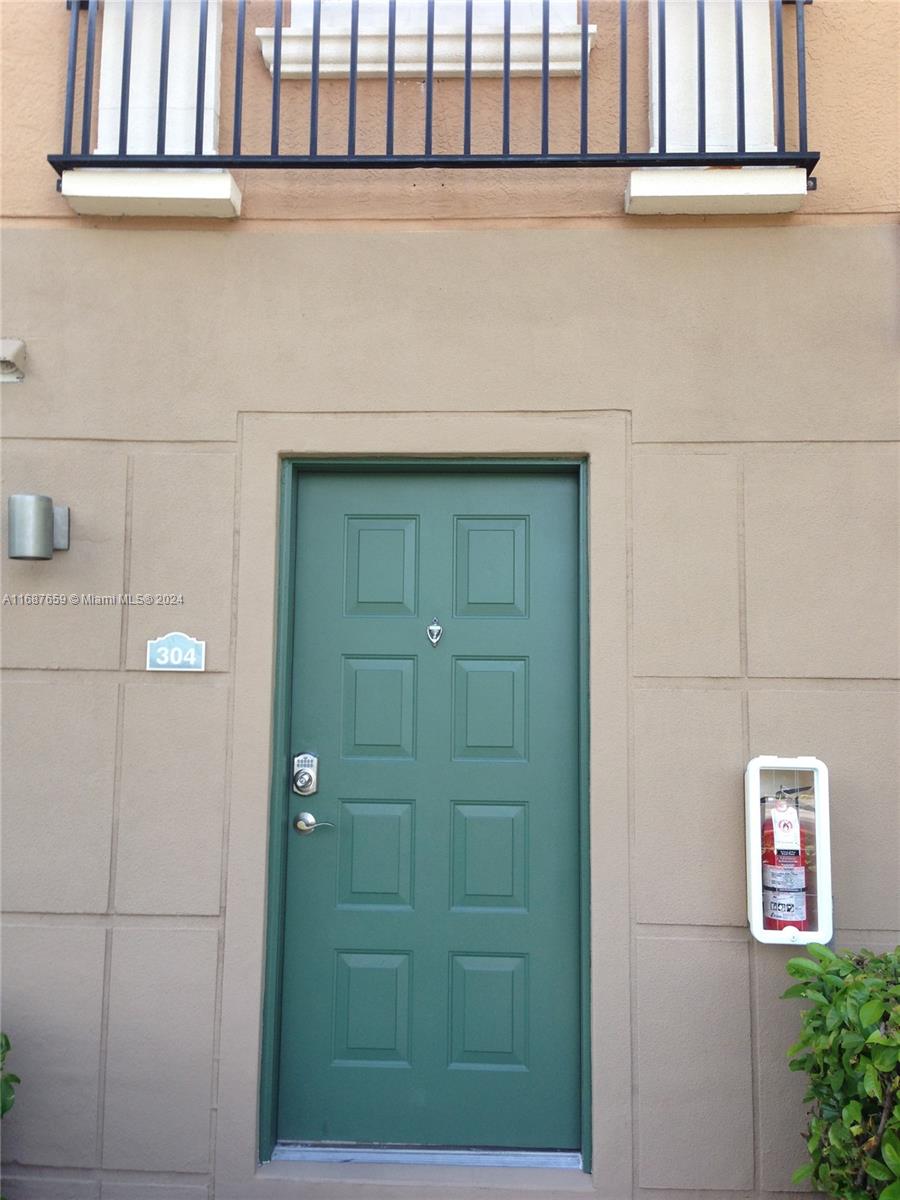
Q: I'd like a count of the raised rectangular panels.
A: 8